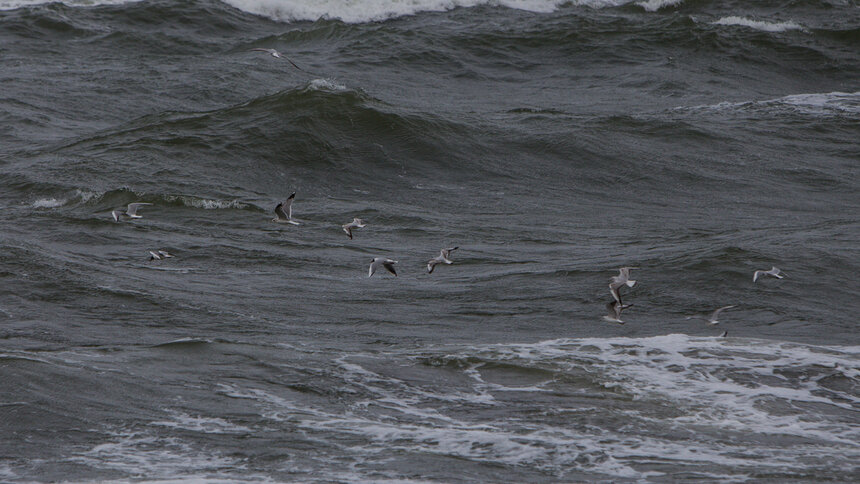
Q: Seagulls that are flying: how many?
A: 11